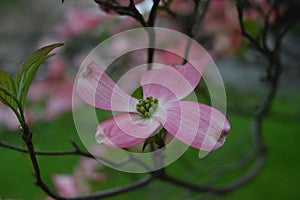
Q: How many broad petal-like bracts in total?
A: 4